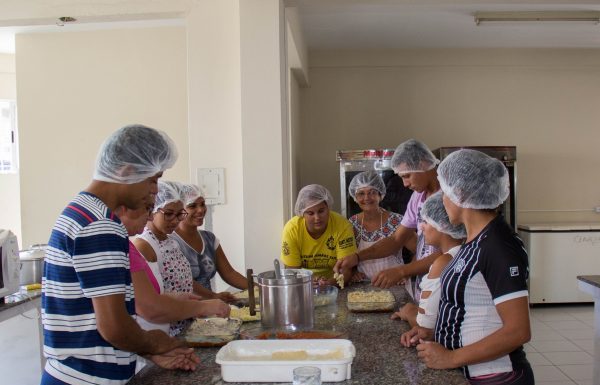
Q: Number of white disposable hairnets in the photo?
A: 8